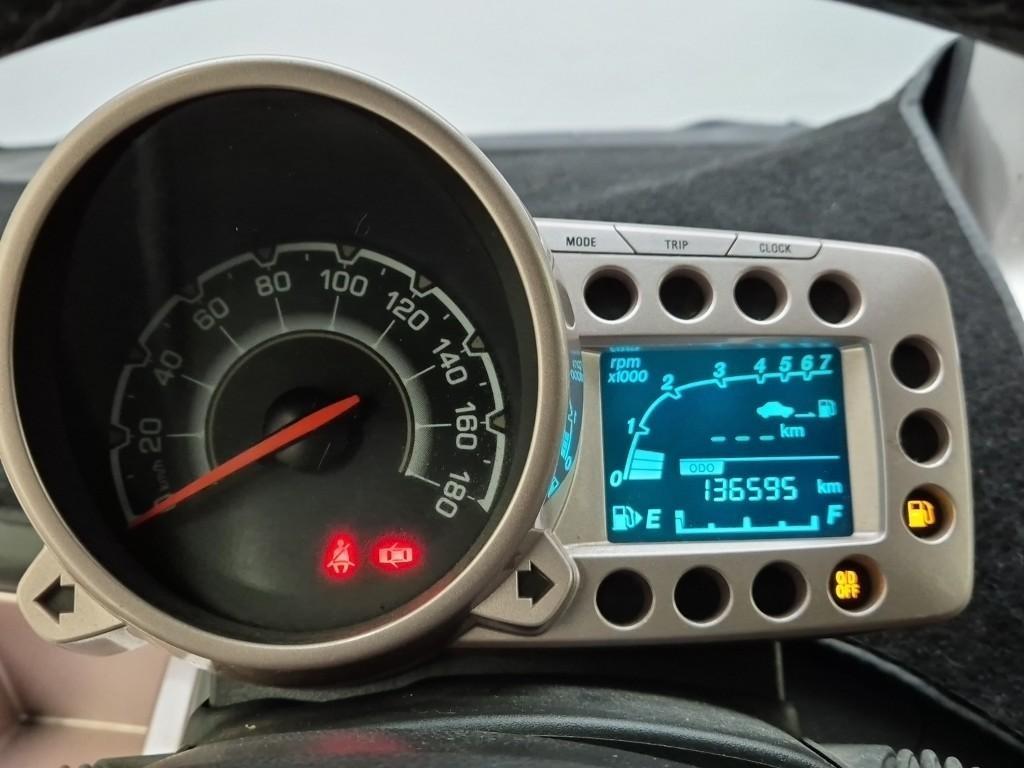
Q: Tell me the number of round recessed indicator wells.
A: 11